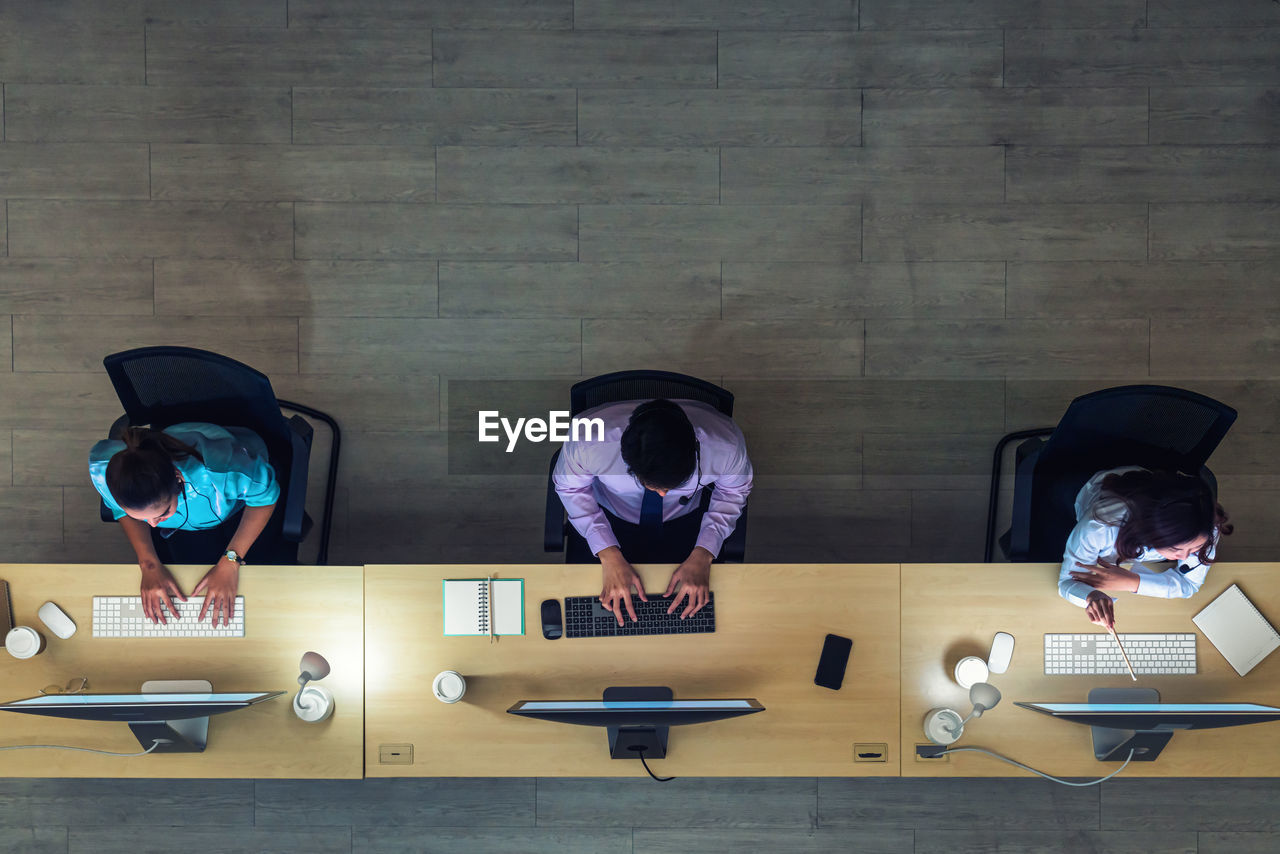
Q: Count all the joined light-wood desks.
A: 3